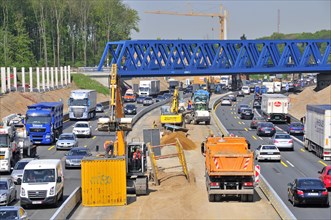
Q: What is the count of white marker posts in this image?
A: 13